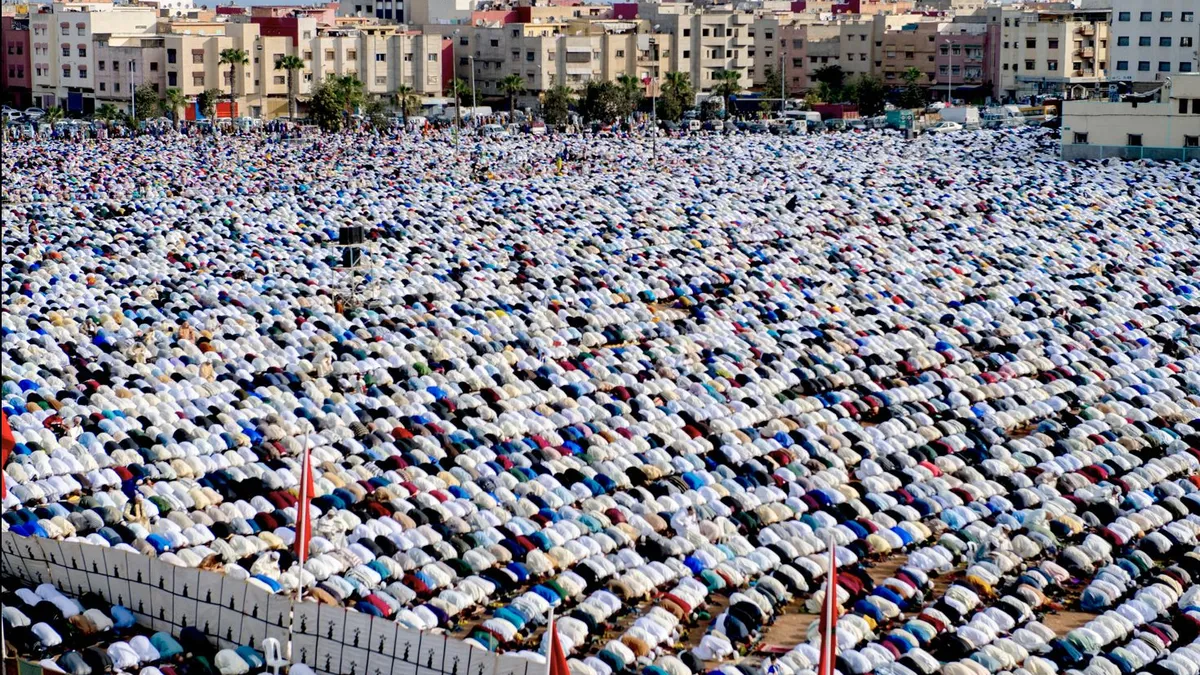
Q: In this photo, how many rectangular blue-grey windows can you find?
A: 12